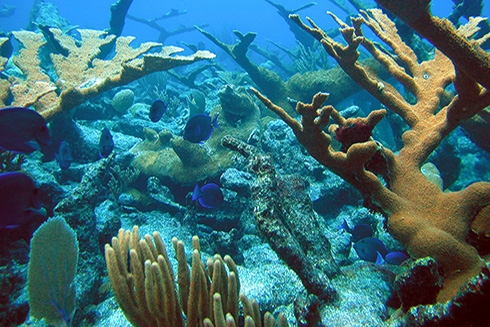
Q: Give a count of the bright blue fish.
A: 10